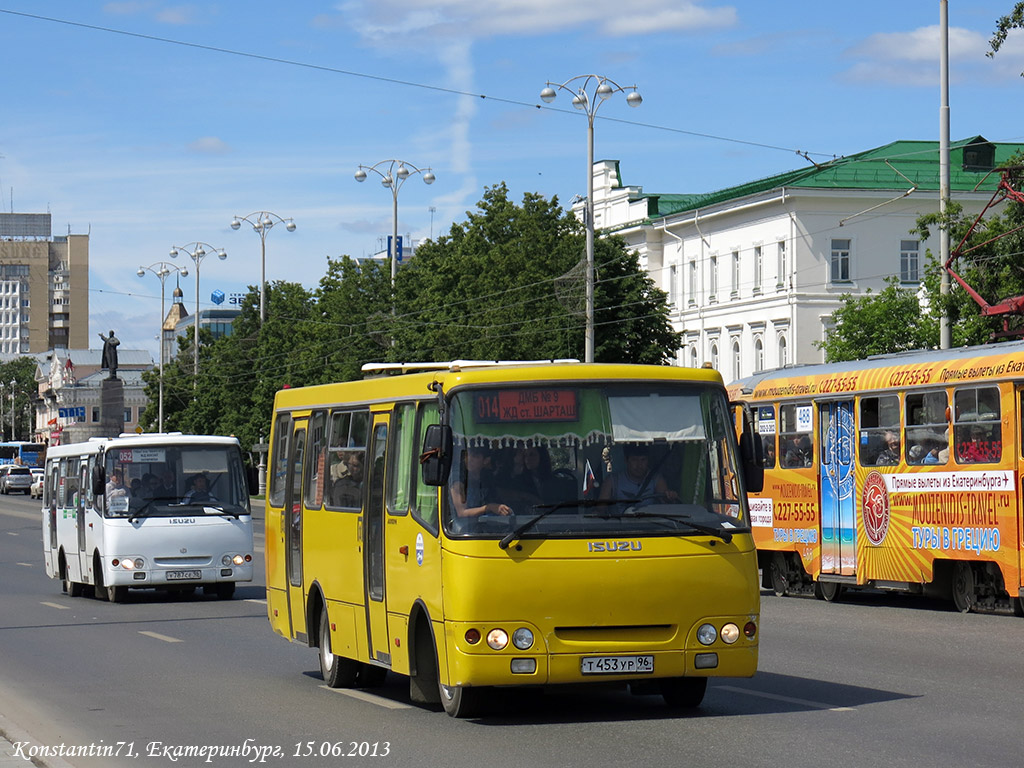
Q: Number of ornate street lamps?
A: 5